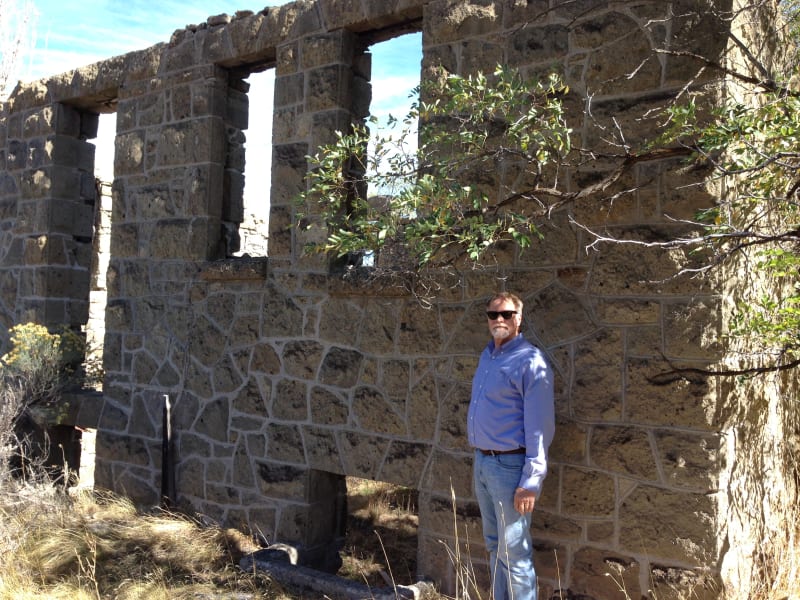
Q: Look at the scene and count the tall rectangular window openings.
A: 3